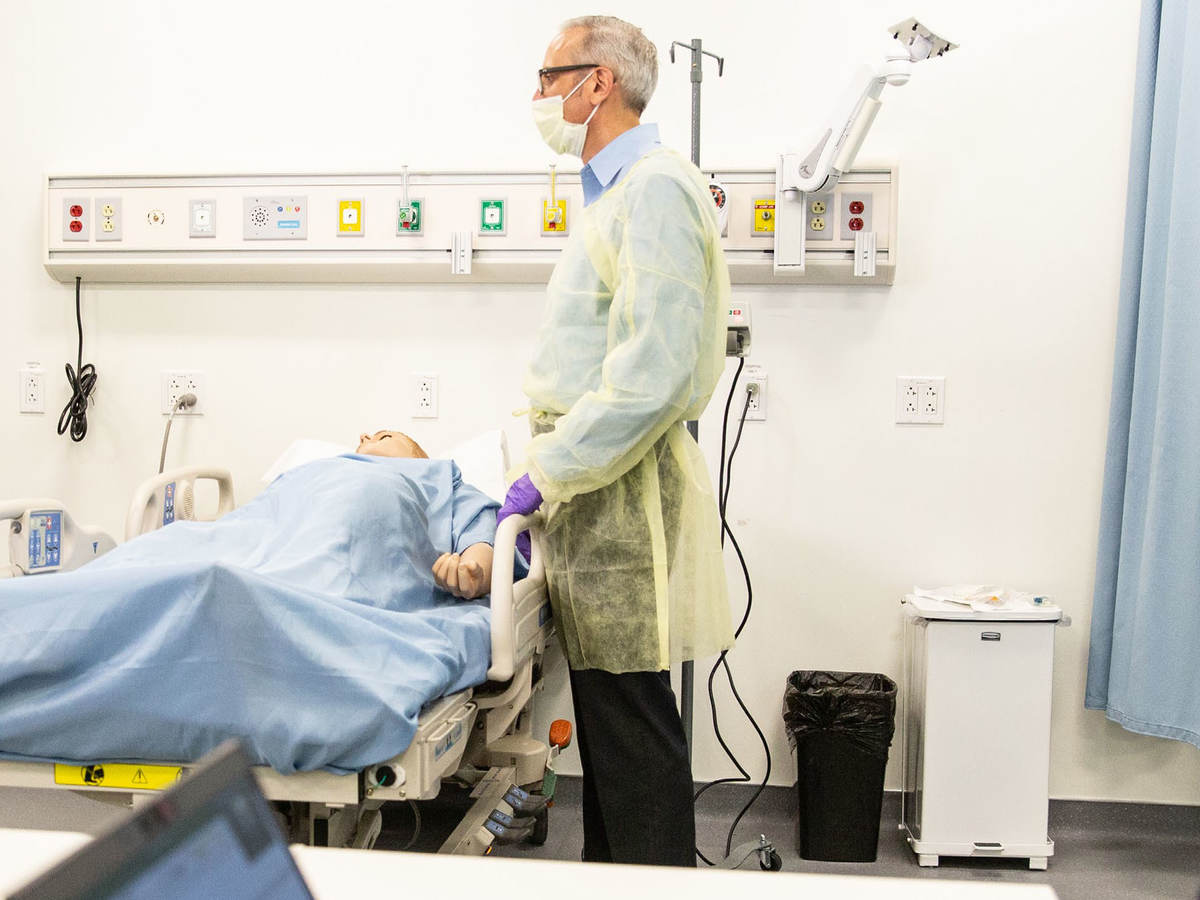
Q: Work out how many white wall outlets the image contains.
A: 5